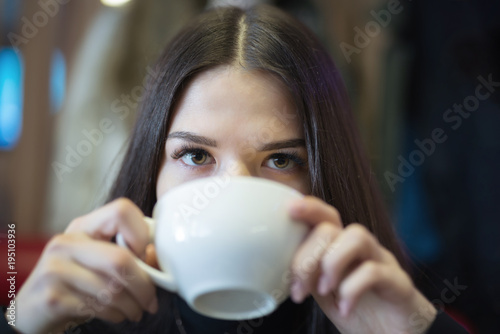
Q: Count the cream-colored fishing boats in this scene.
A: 0